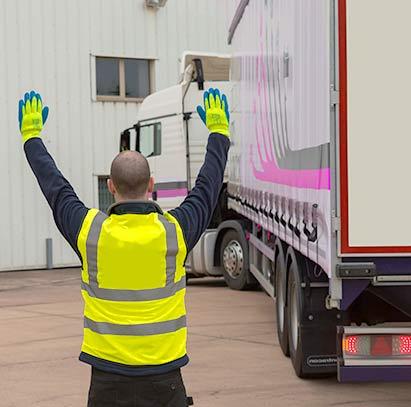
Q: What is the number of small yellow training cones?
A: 0